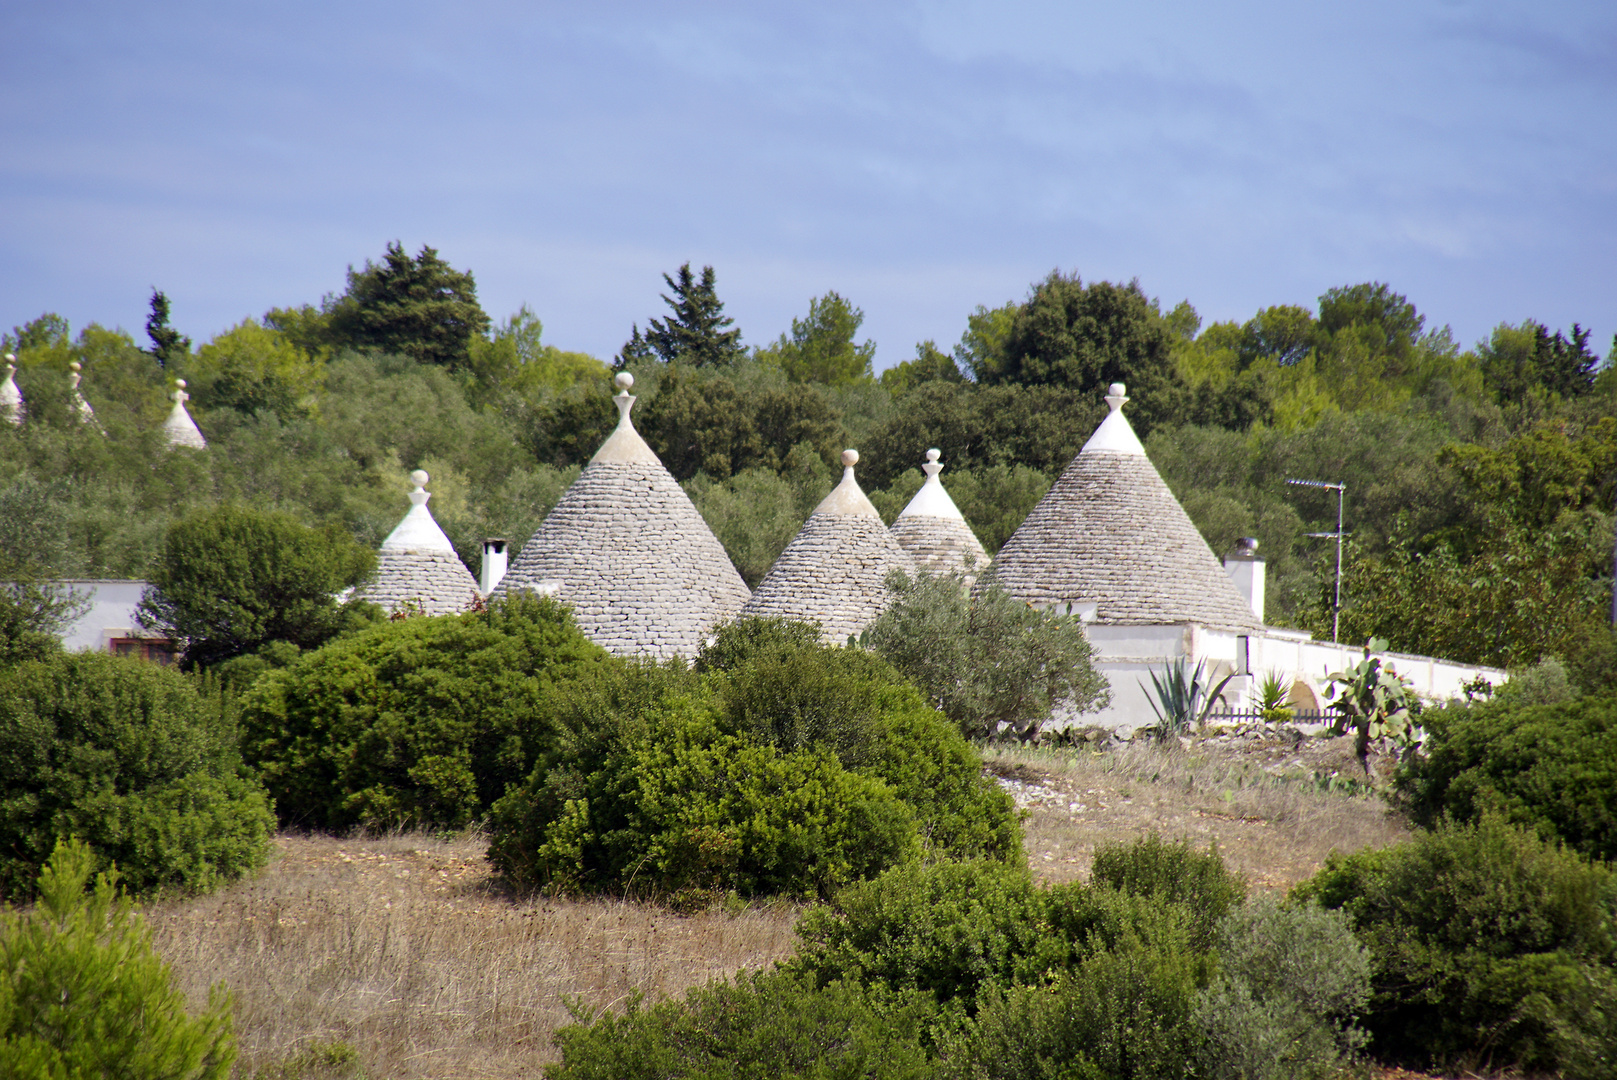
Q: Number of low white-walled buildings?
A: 2